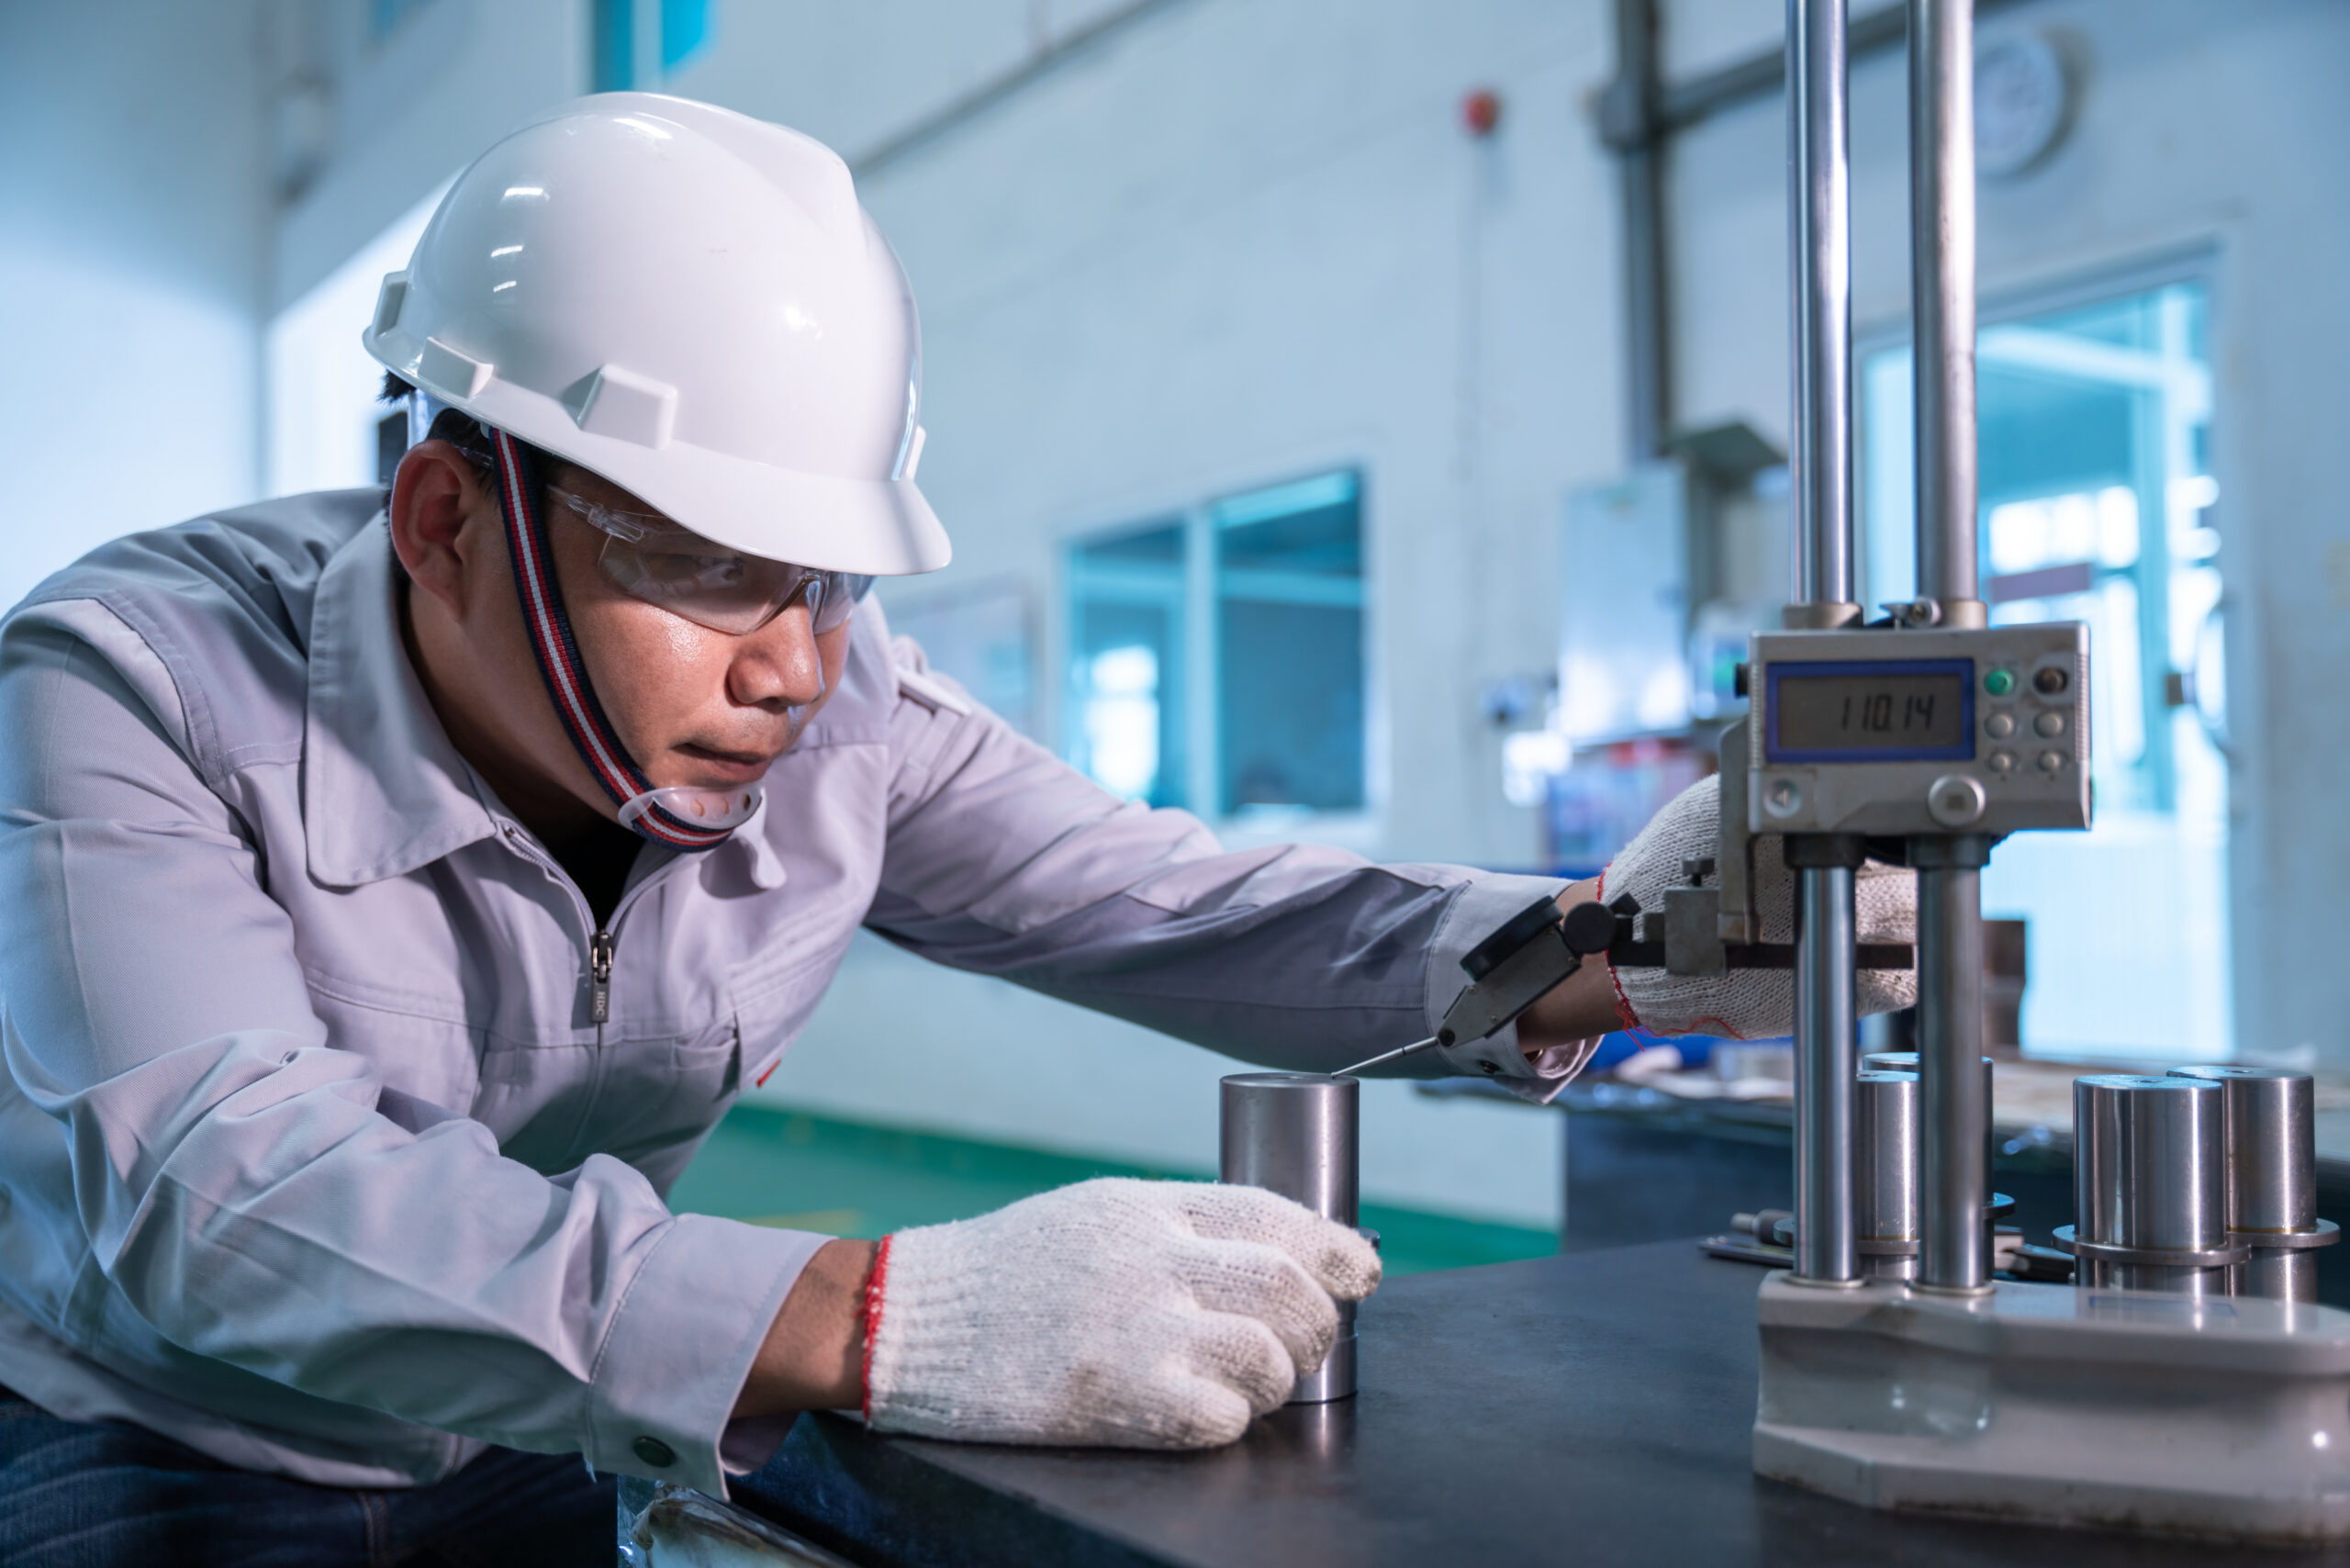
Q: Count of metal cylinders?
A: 5